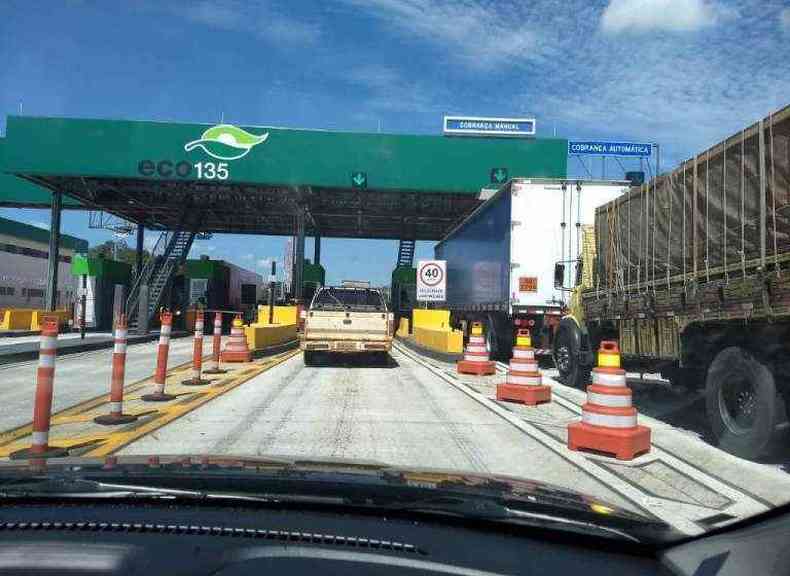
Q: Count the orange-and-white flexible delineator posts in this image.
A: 5